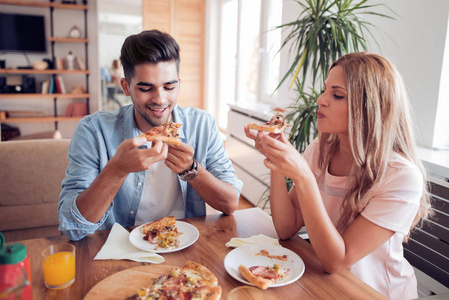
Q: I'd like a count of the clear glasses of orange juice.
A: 1